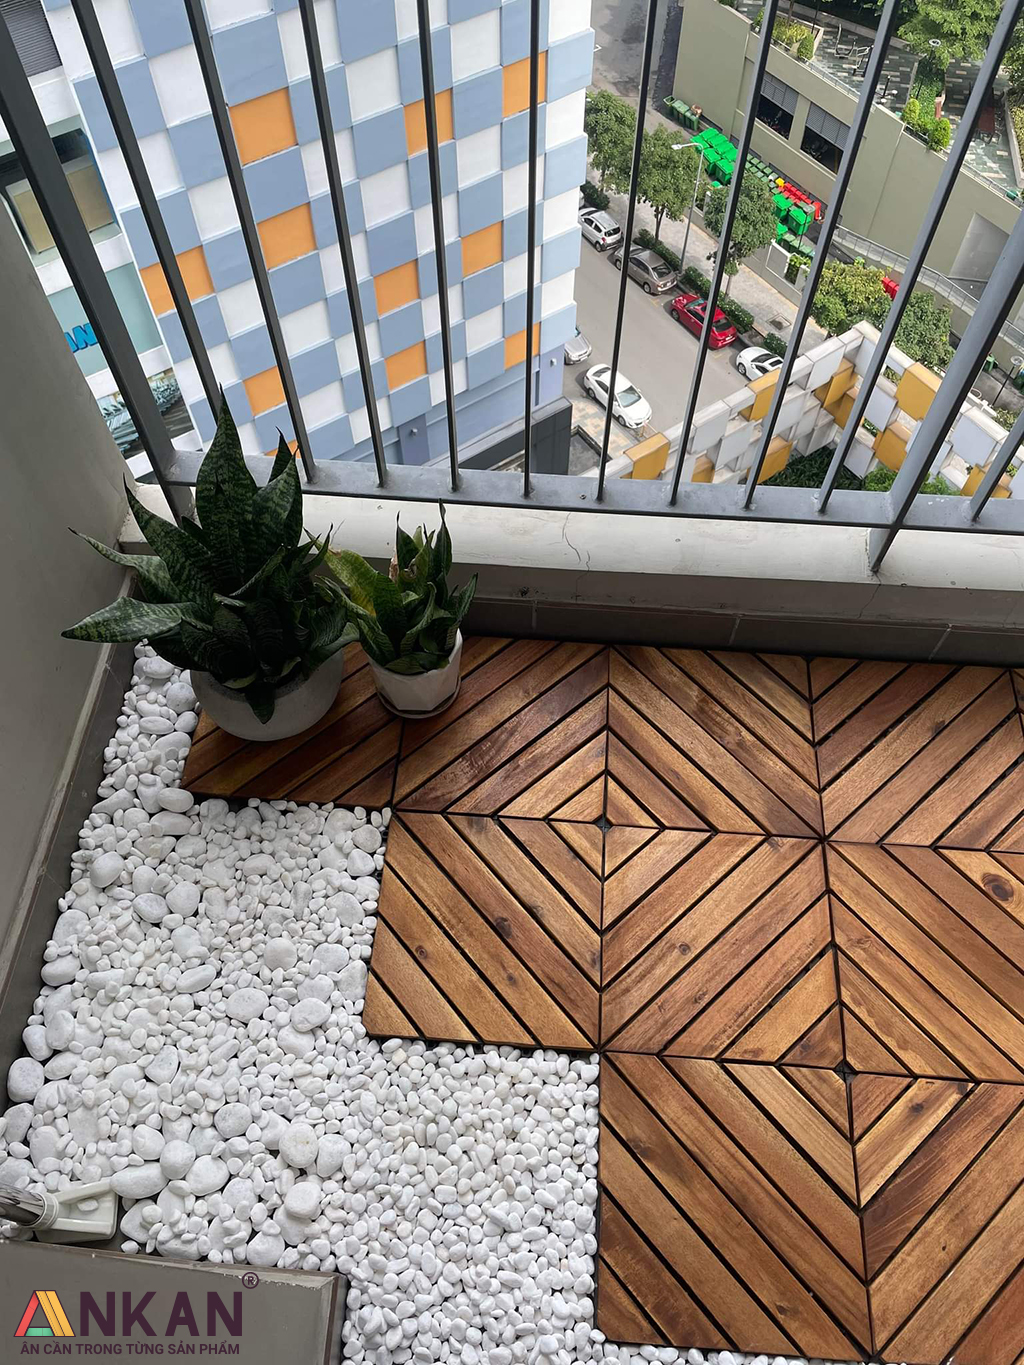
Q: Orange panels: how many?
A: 11